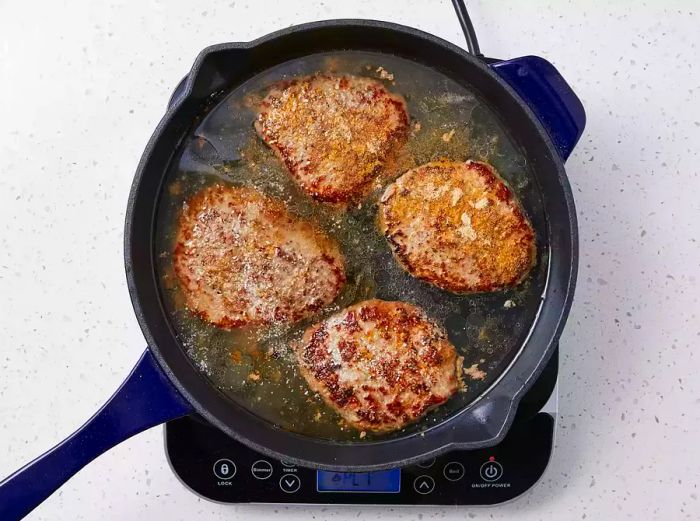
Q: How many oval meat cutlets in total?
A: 4